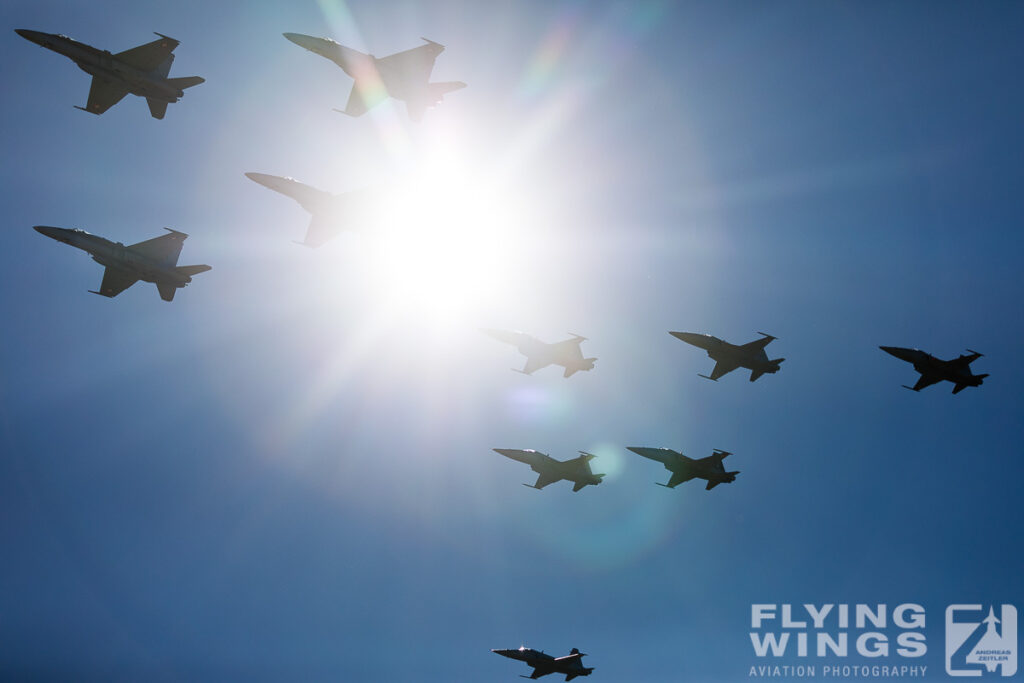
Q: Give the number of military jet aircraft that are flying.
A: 10